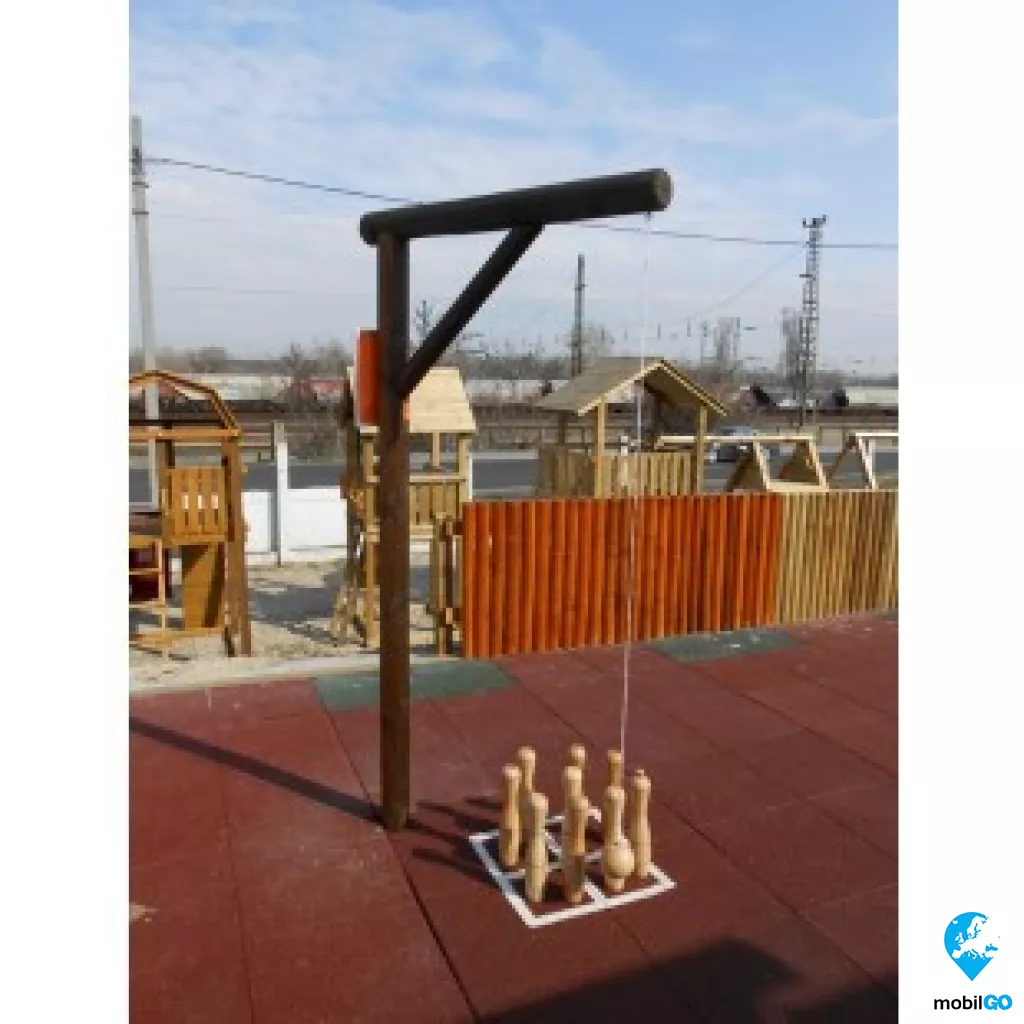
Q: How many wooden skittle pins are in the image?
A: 9